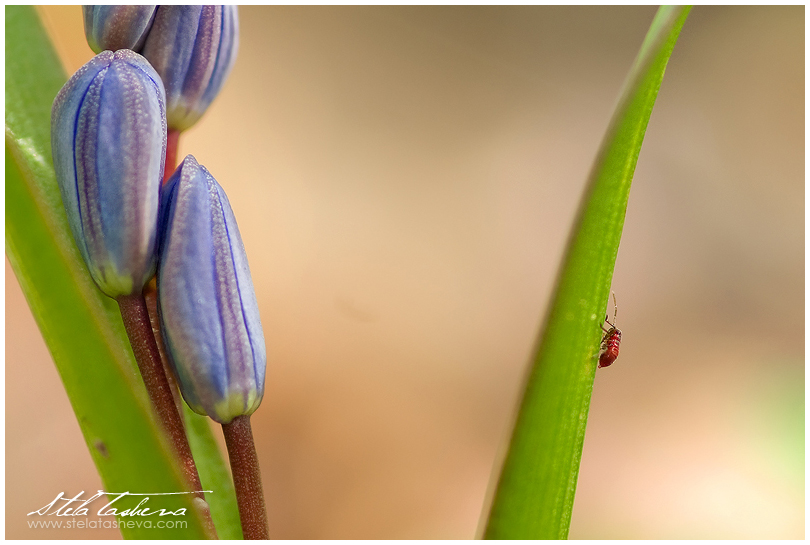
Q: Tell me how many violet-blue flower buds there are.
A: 4